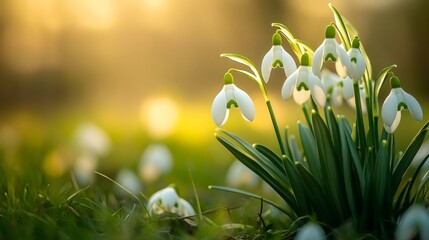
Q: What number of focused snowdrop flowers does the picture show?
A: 6